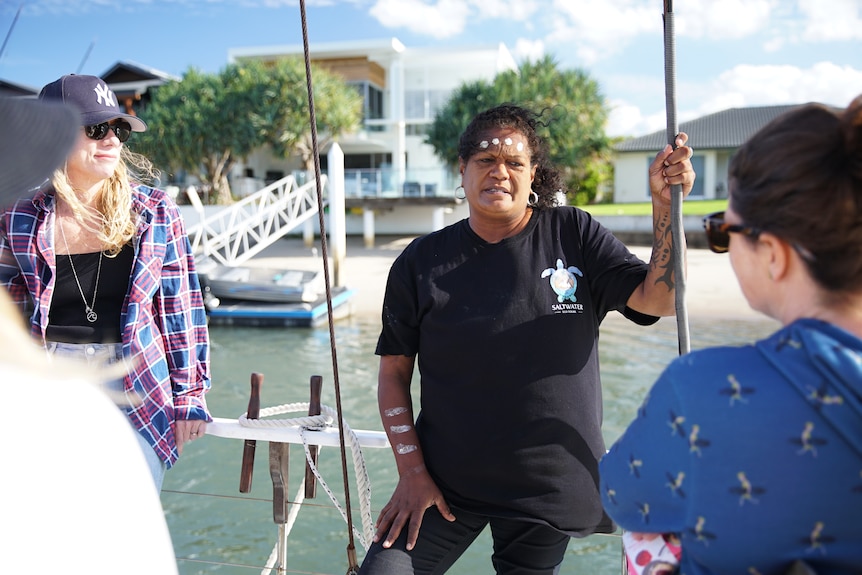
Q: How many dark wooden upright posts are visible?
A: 2